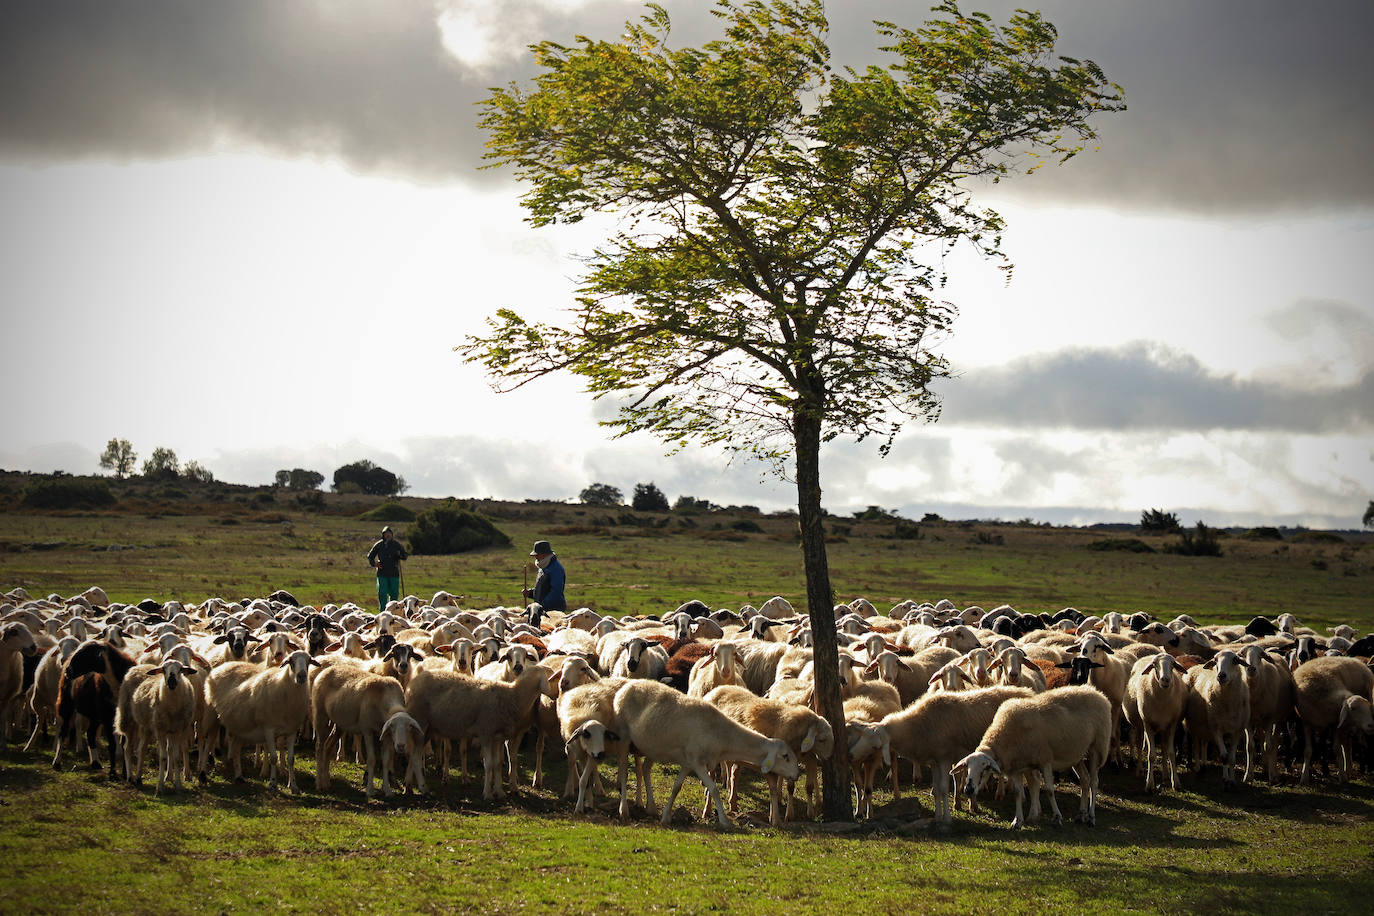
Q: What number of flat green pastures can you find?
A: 1